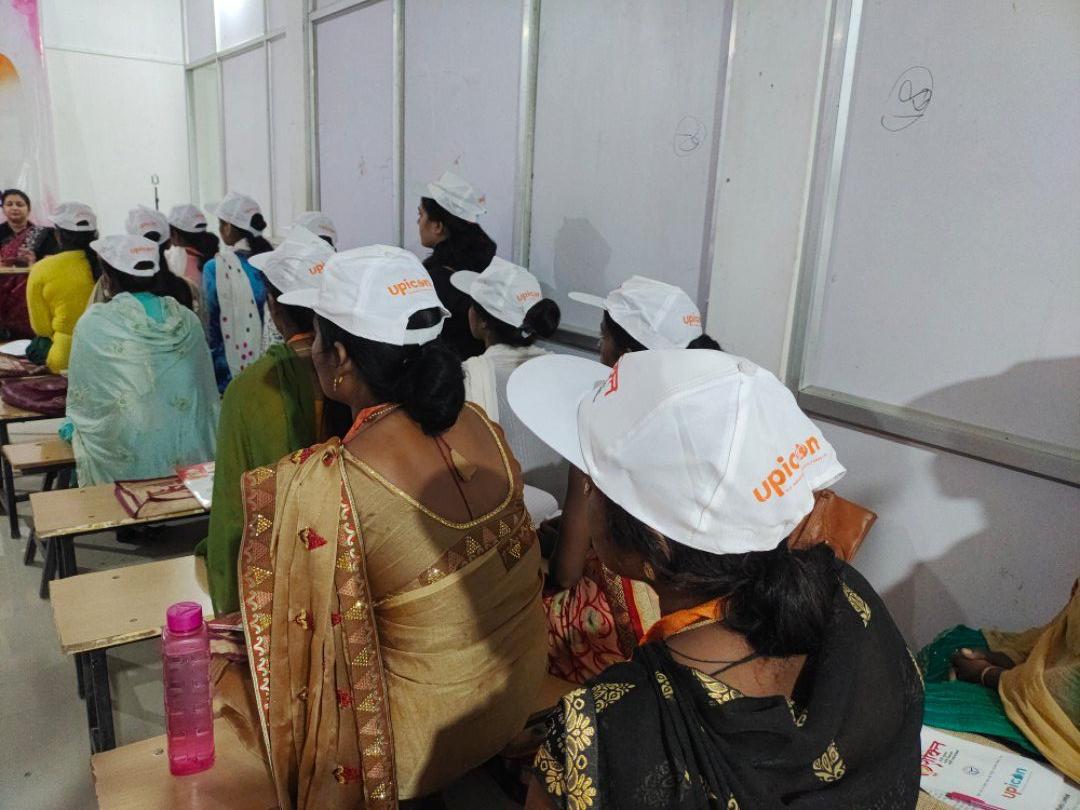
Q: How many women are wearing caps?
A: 12